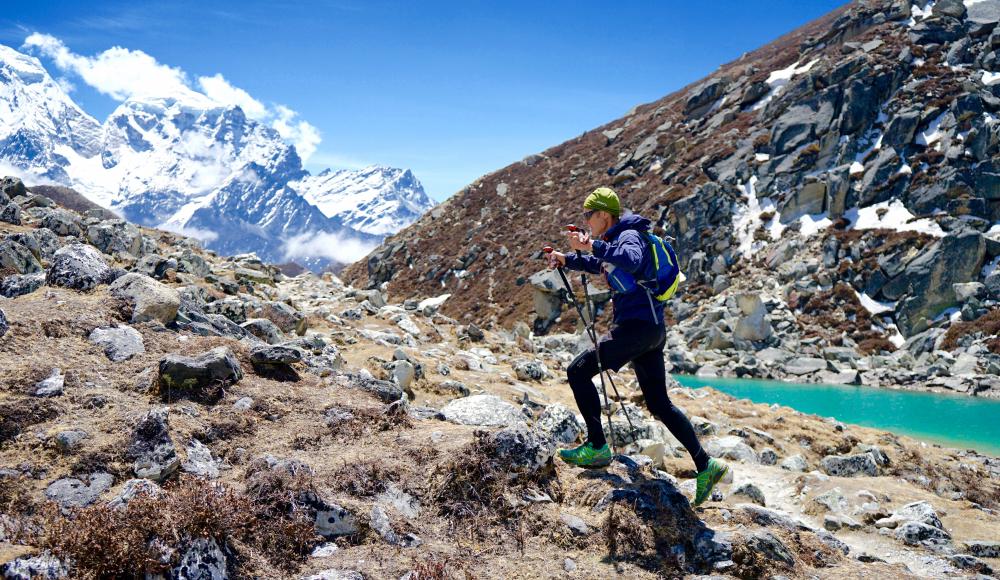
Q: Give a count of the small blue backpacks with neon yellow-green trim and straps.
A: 1